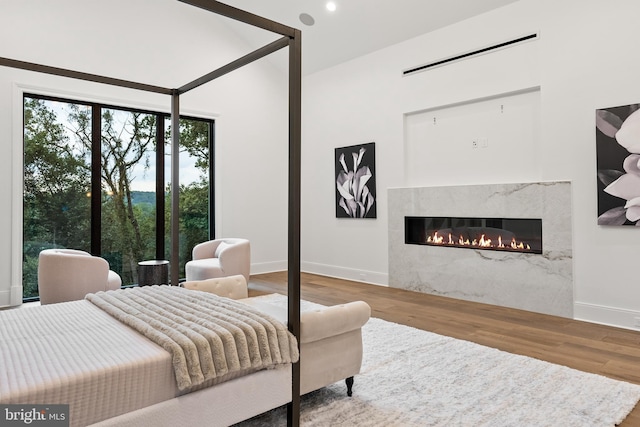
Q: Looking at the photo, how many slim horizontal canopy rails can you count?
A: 3